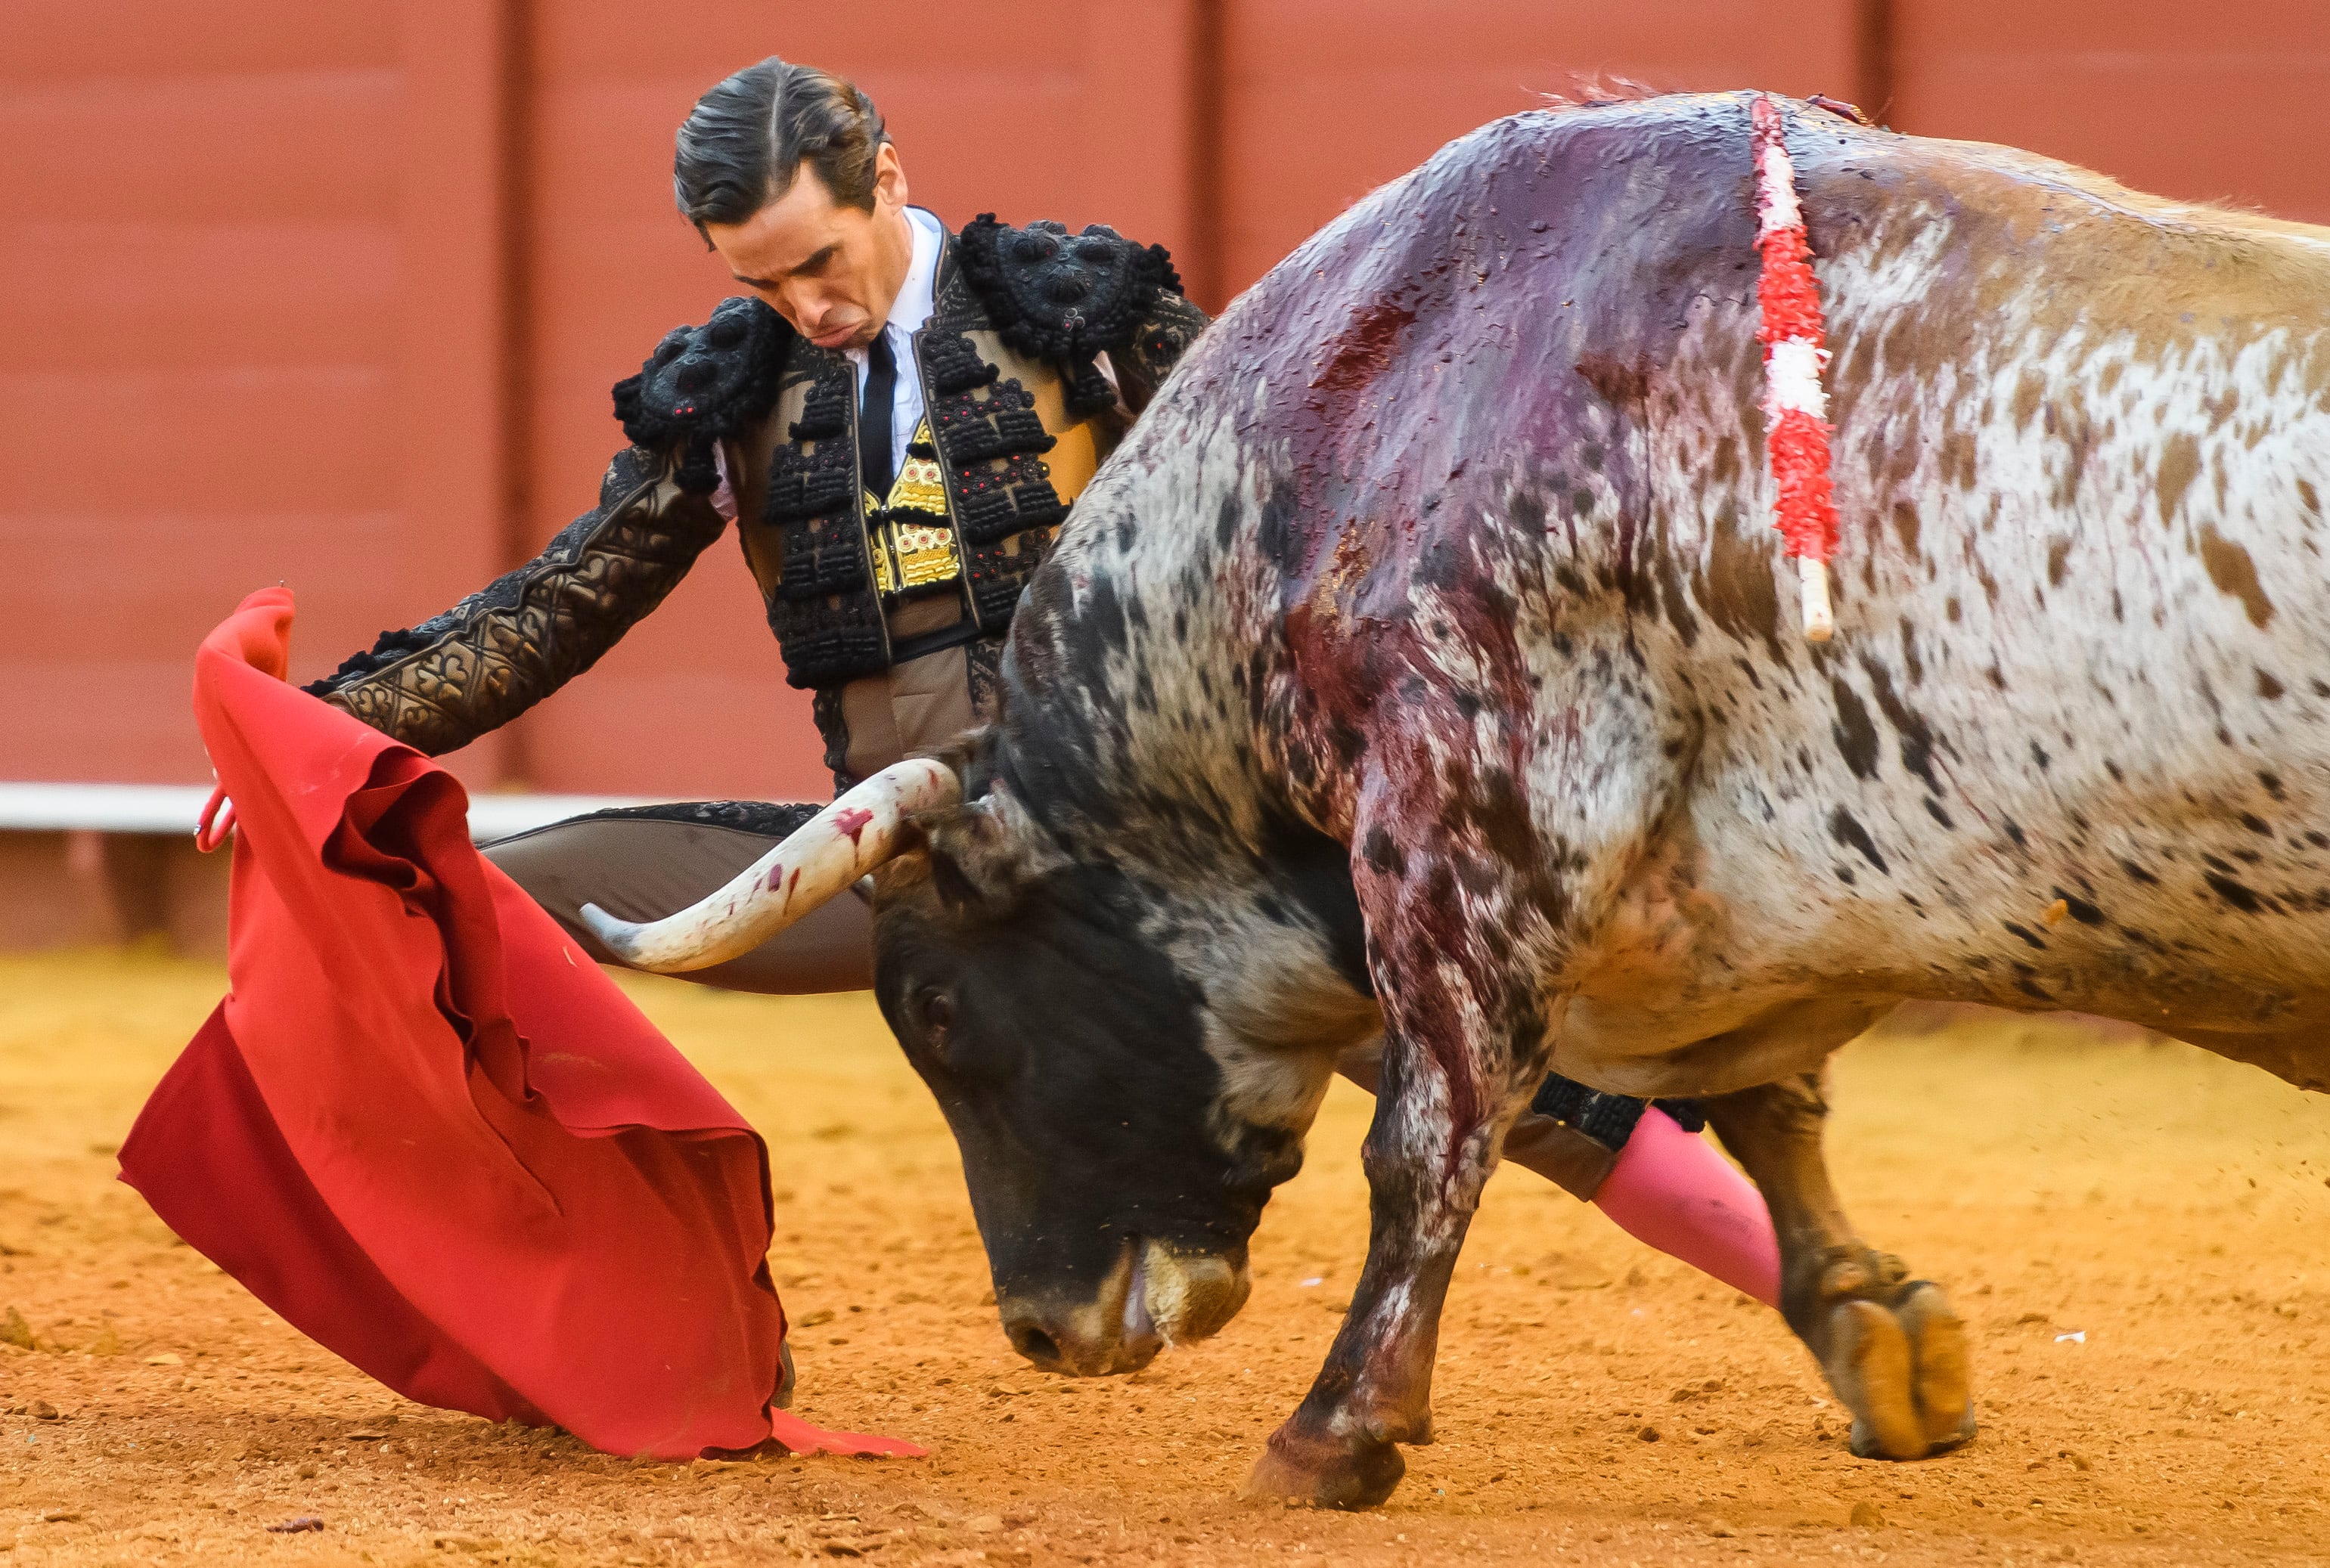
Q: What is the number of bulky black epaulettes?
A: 2